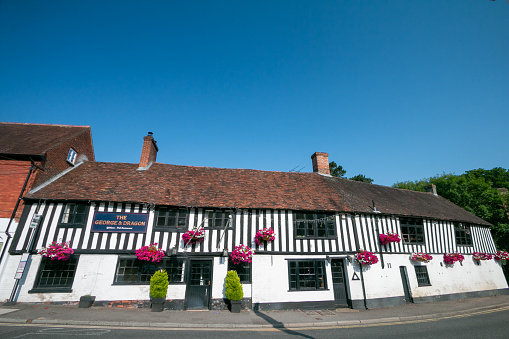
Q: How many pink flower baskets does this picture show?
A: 11